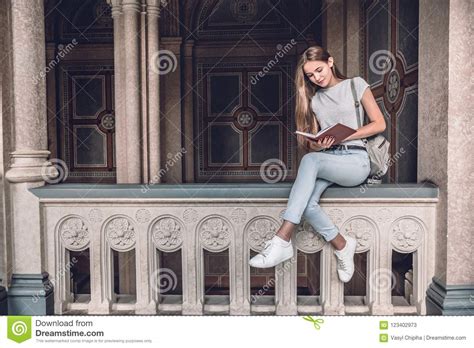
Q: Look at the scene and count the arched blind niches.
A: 8